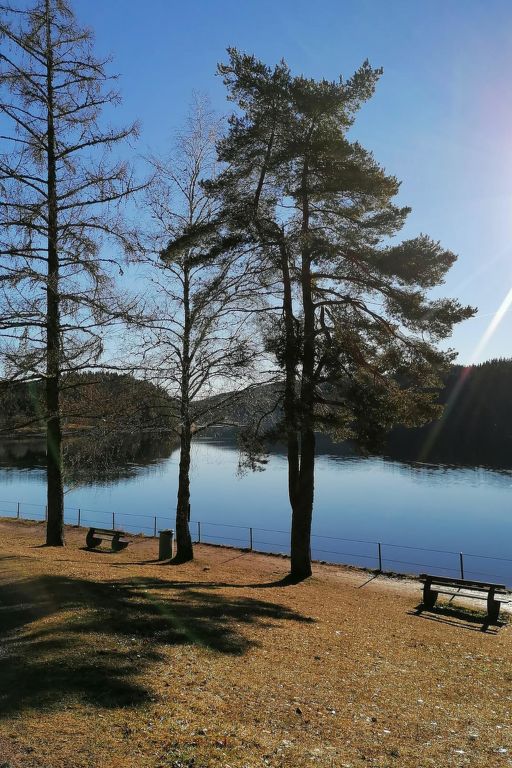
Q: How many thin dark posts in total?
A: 9